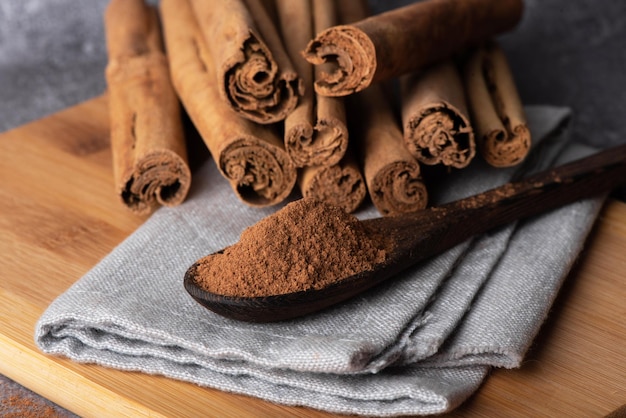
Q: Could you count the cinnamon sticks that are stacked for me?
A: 9